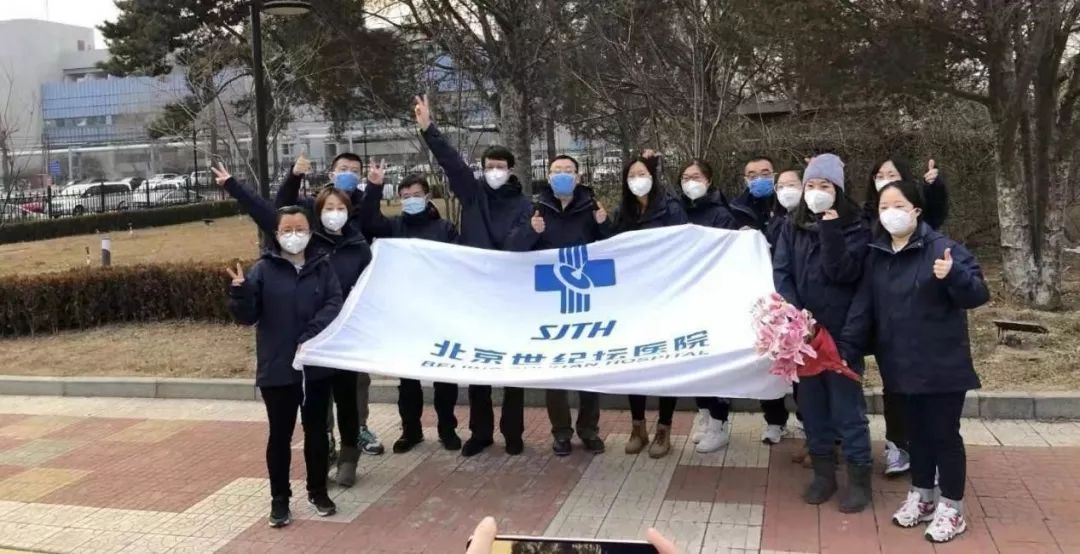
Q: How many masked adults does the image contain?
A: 13